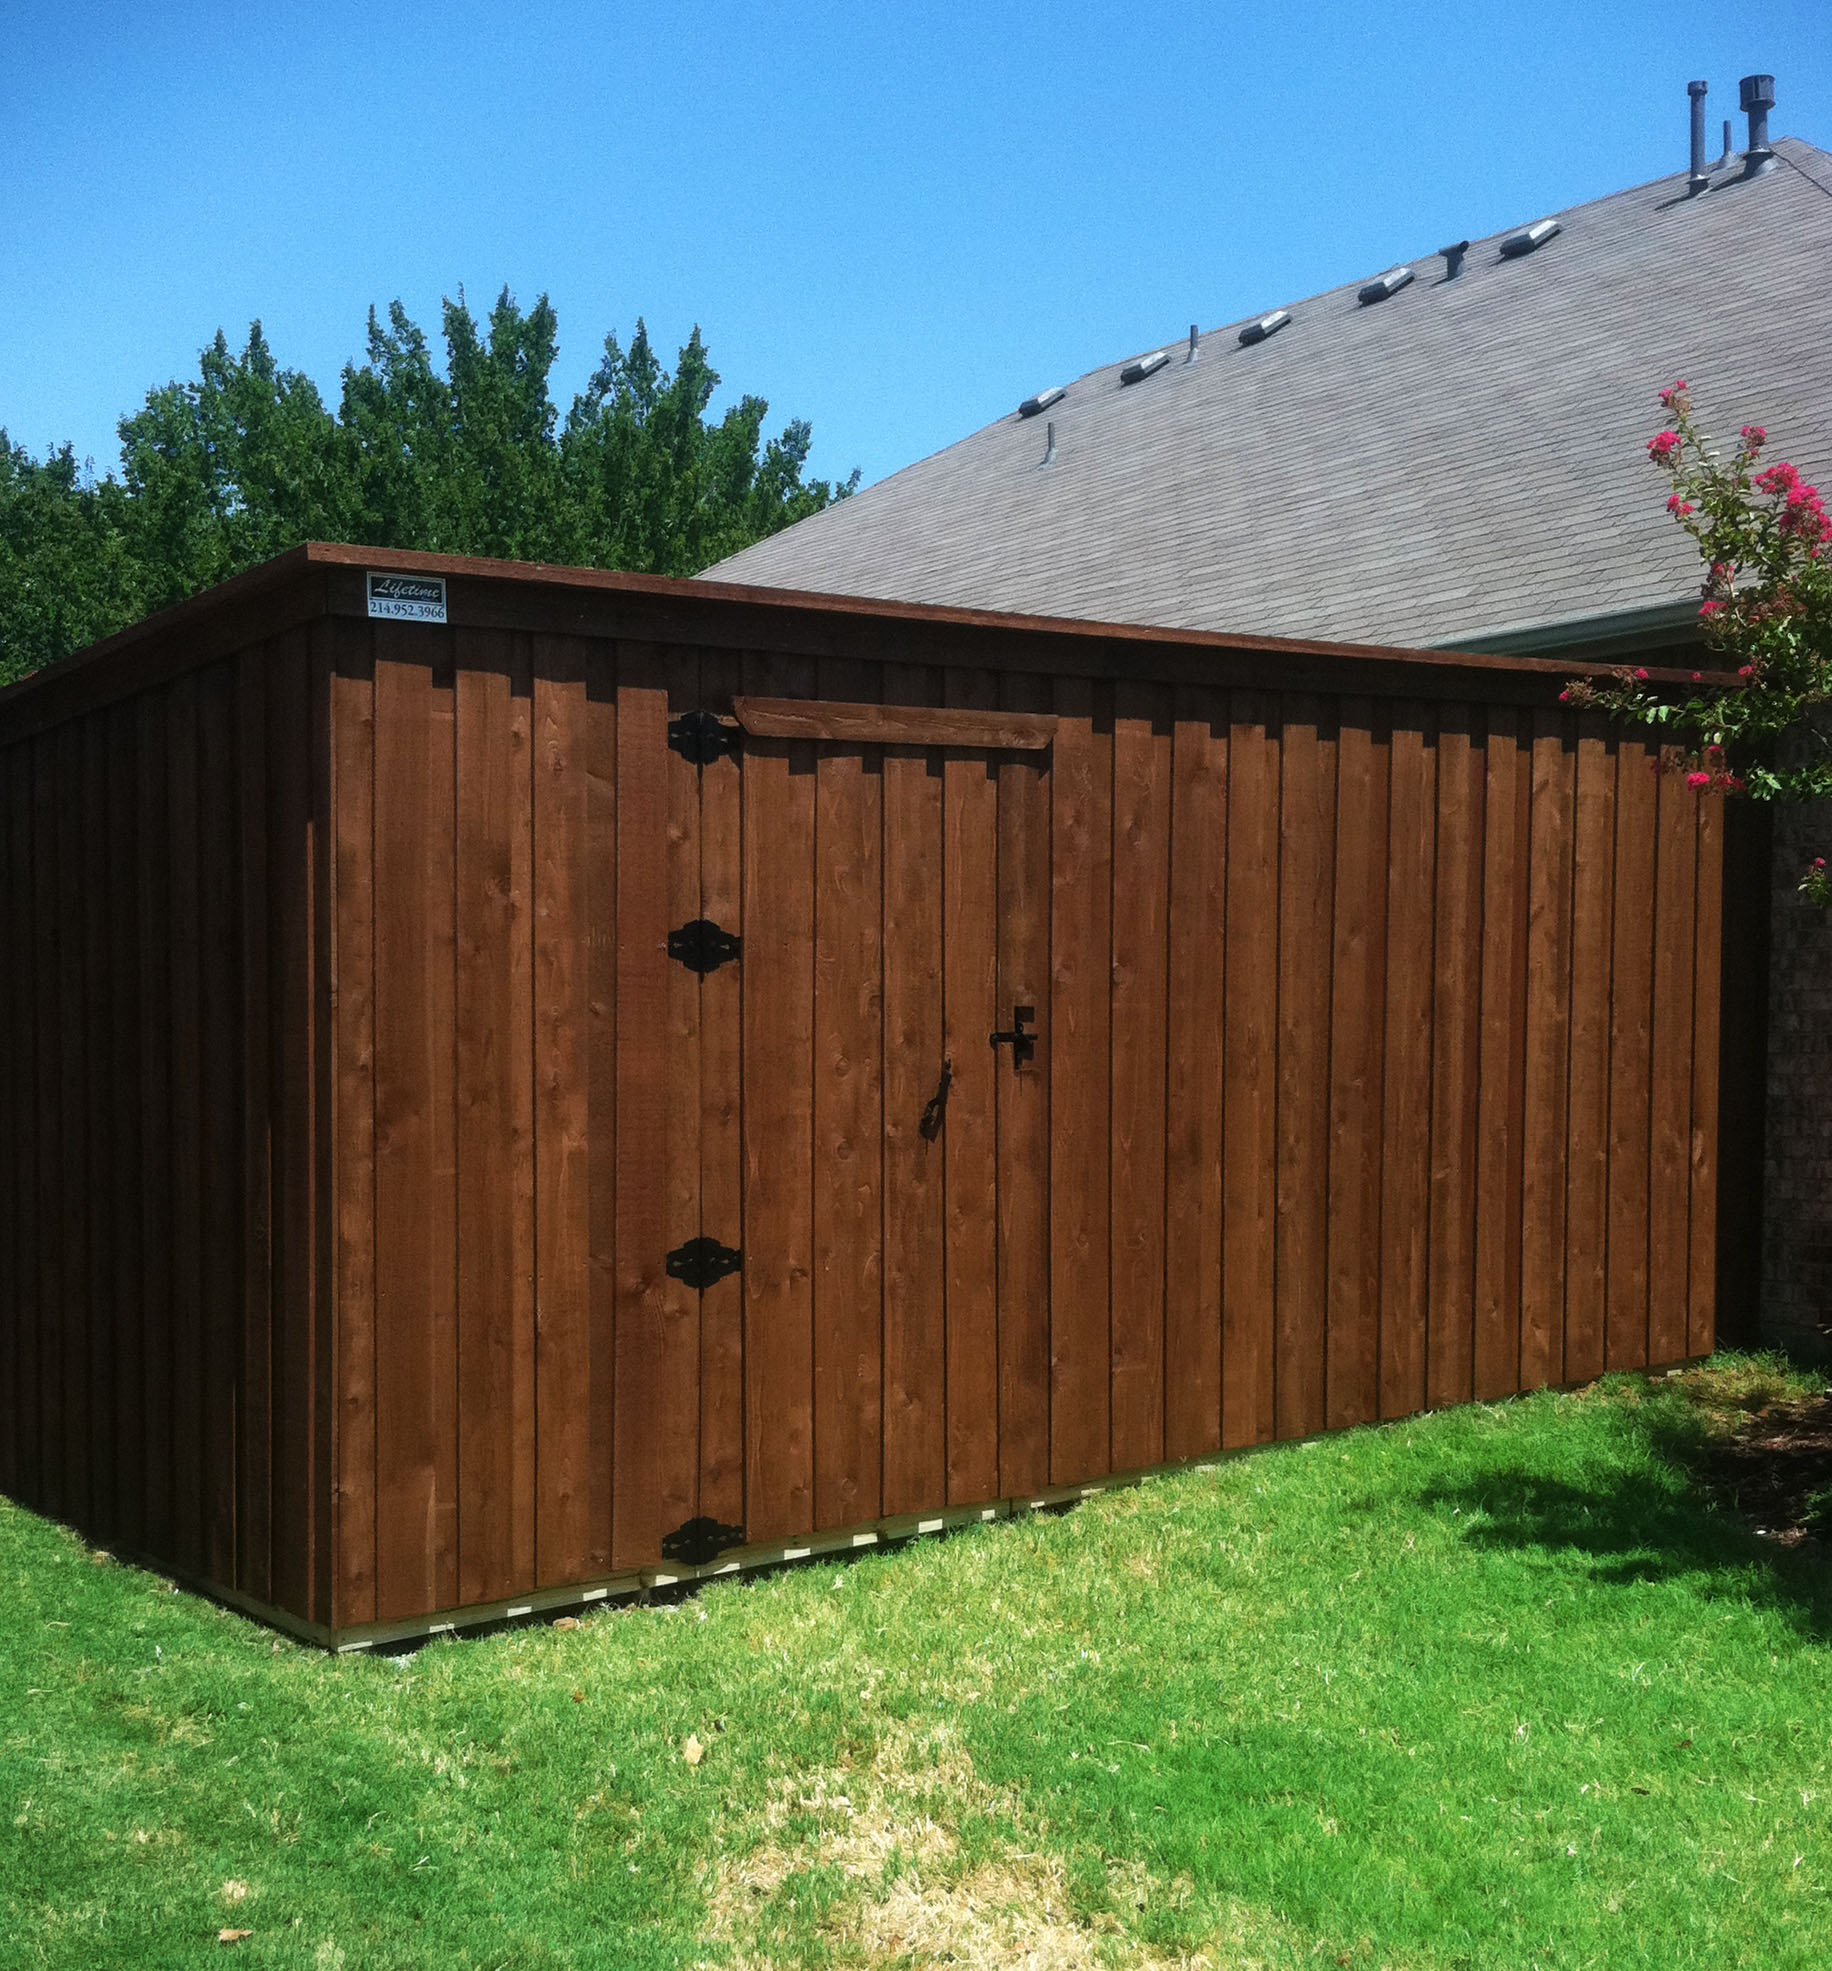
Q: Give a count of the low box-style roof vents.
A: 5